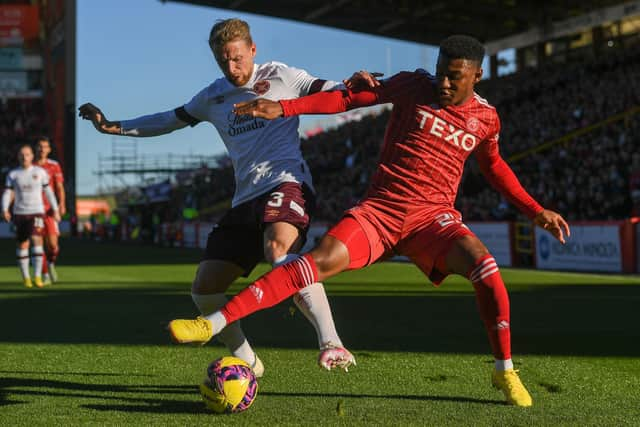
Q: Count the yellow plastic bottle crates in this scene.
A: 0